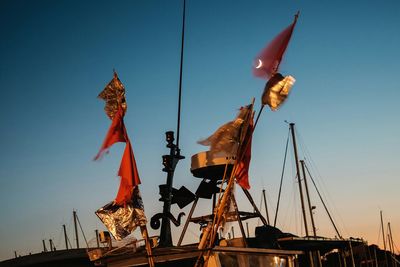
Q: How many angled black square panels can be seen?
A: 2